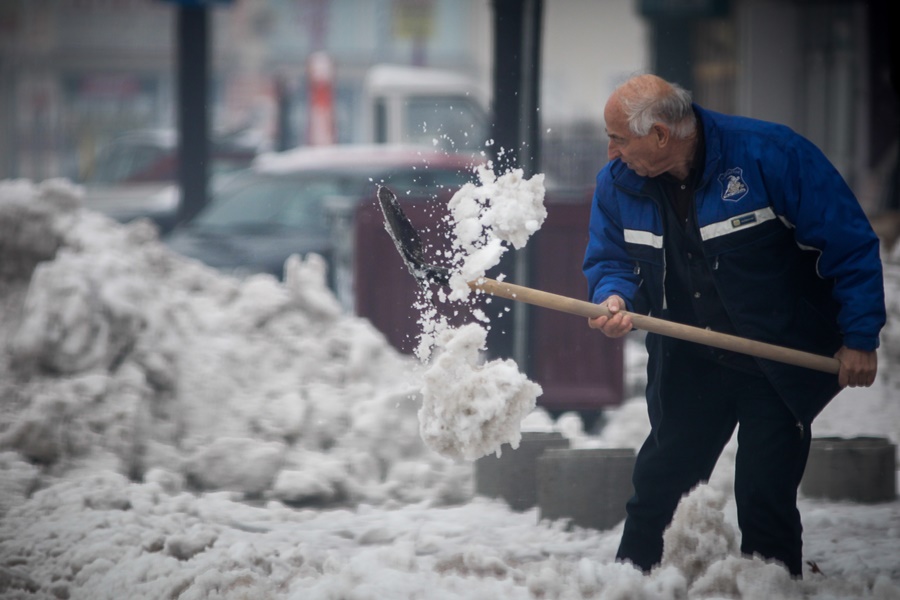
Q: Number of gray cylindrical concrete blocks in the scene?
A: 3